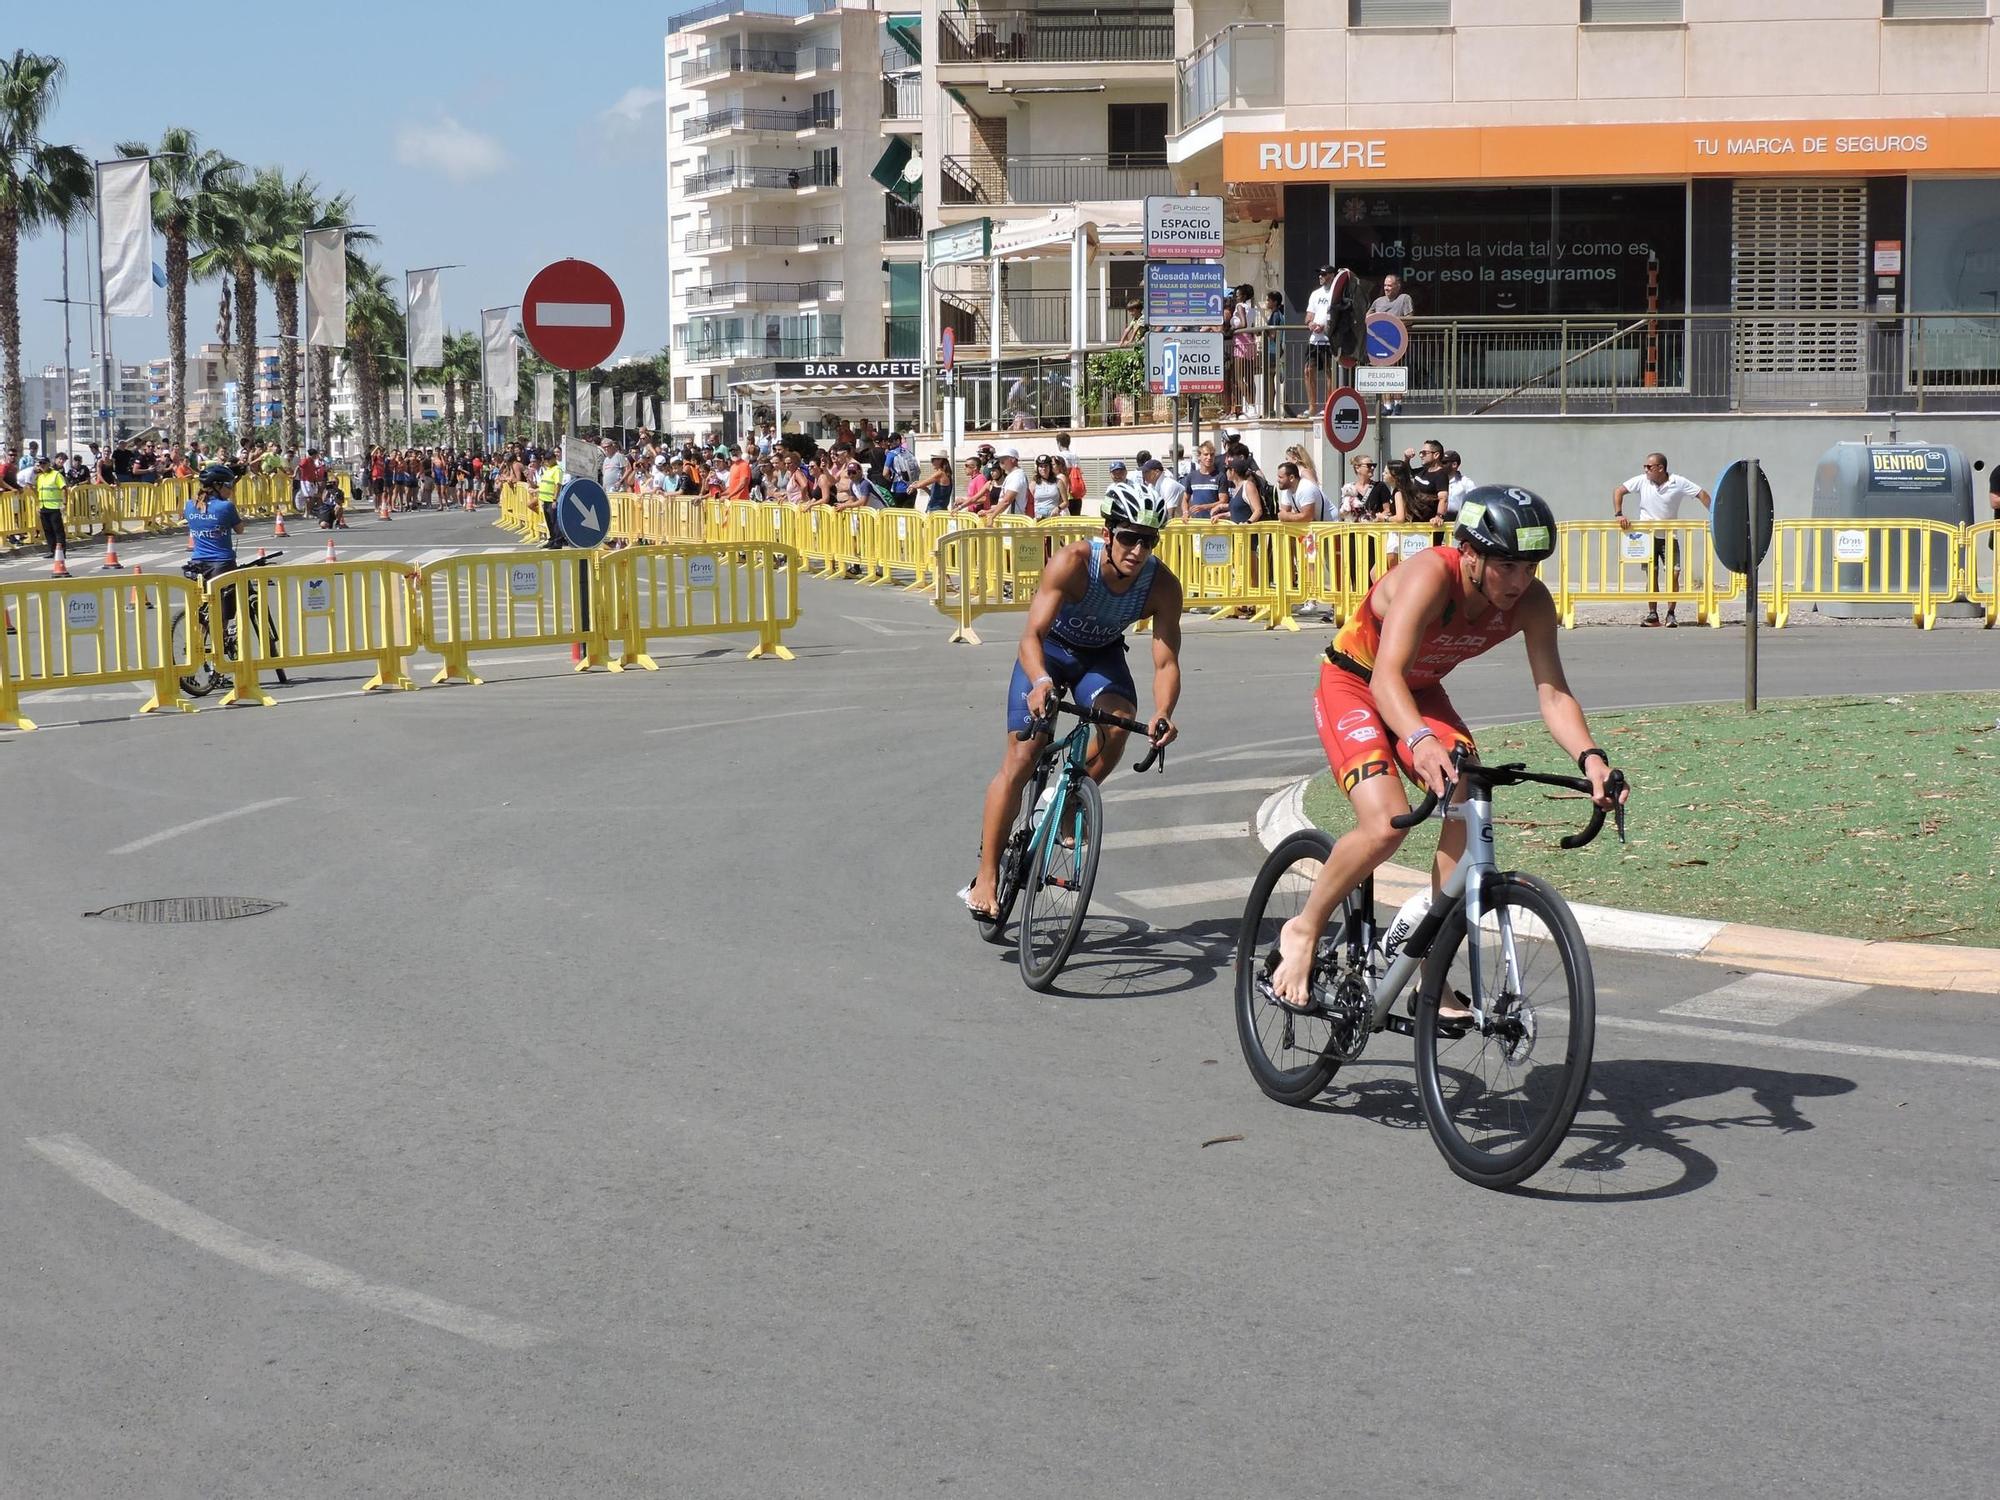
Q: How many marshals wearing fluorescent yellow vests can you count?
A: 2